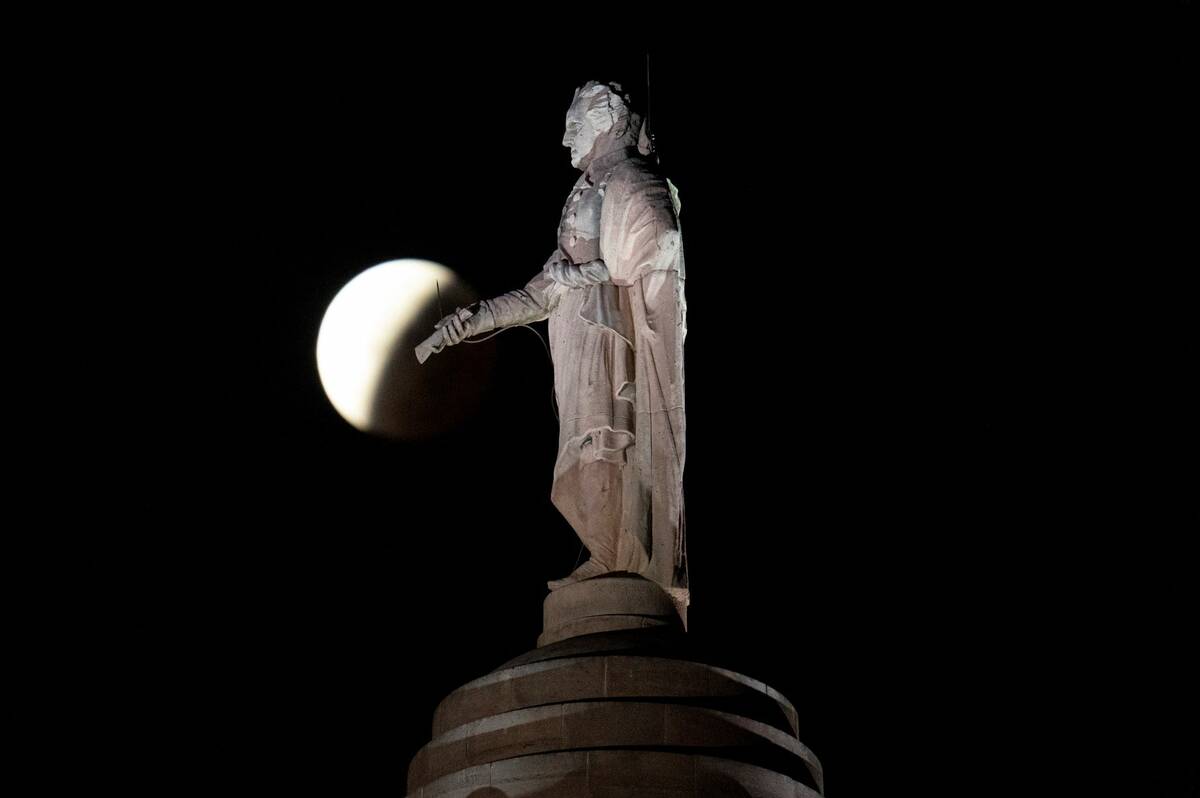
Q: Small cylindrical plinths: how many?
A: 1